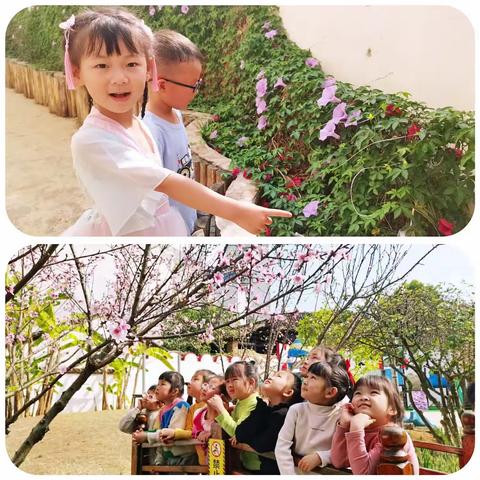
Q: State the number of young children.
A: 11